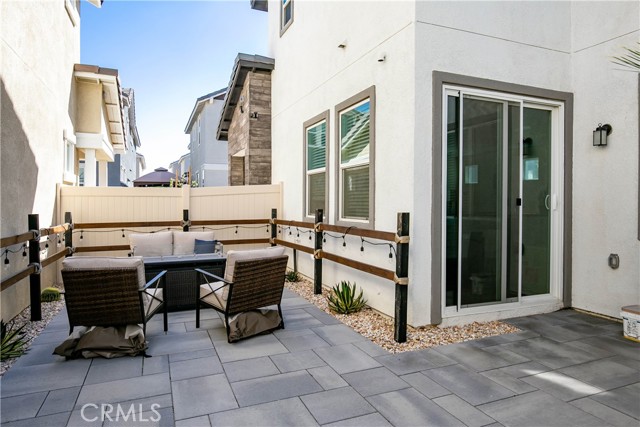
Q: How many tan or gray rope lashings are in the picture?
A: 11